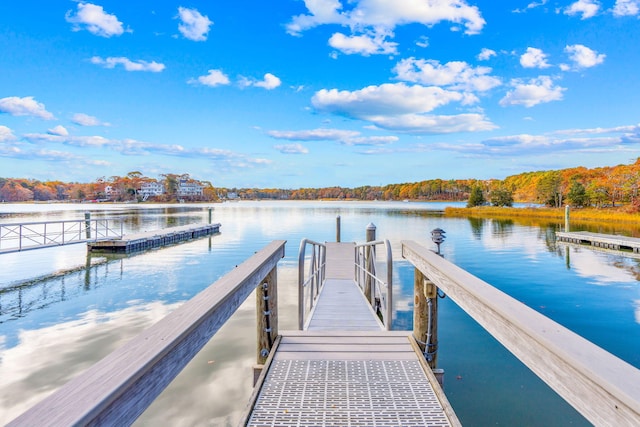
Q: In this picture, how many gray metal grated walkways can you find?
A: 1